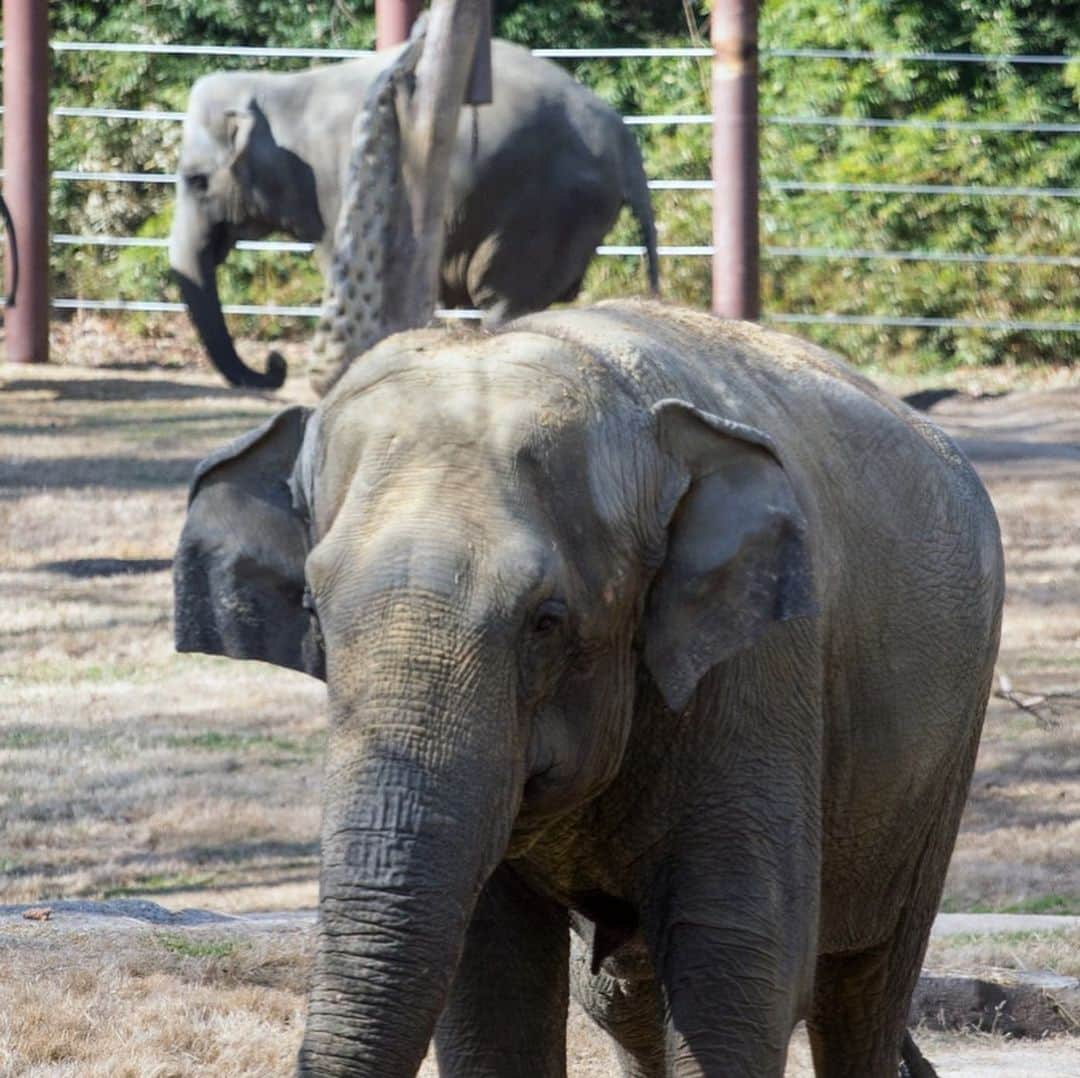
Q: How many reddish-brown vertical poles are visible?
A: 3